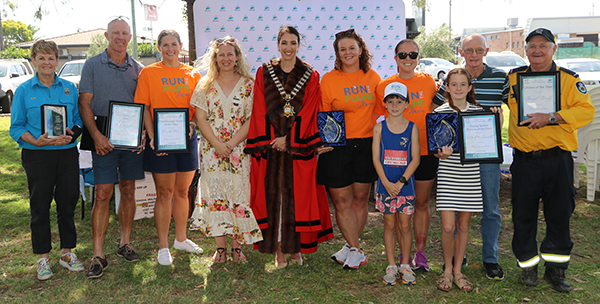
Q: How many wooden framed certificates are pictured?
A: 4